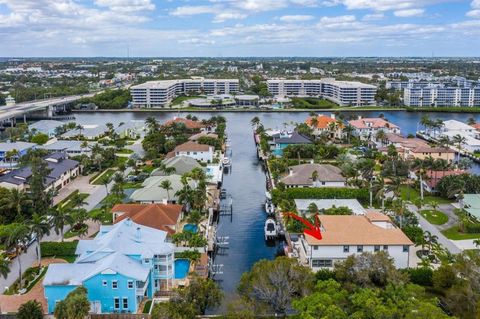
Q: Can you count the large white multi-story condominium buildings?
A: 3